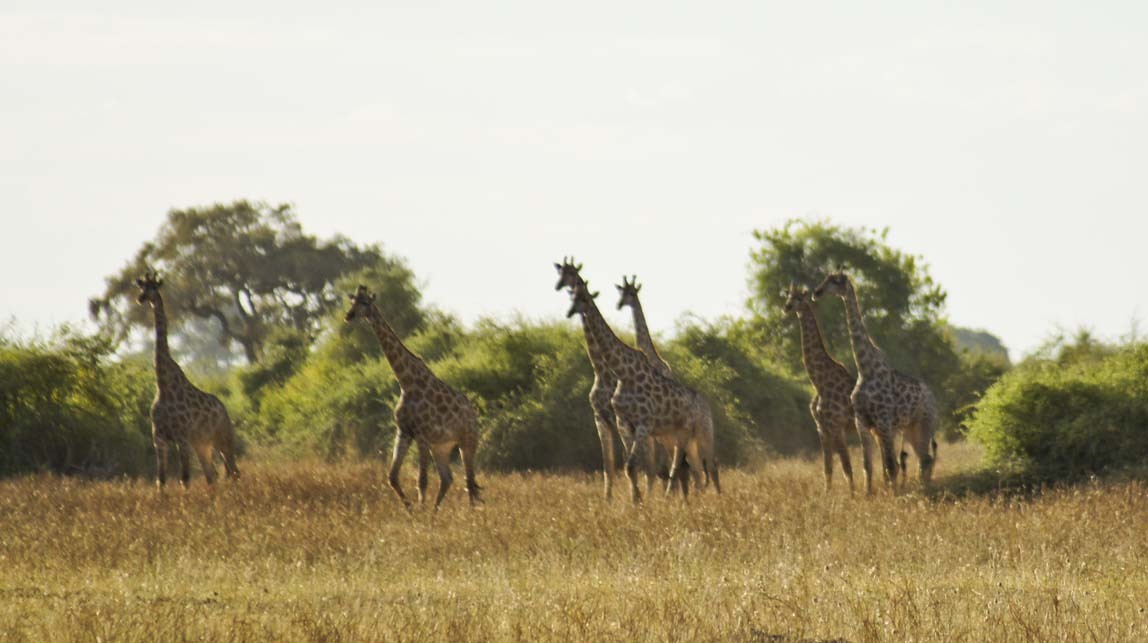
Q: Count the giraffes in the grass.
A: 7